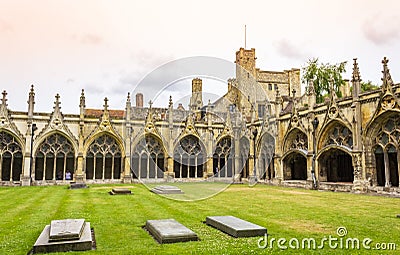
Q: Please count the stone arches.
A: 11